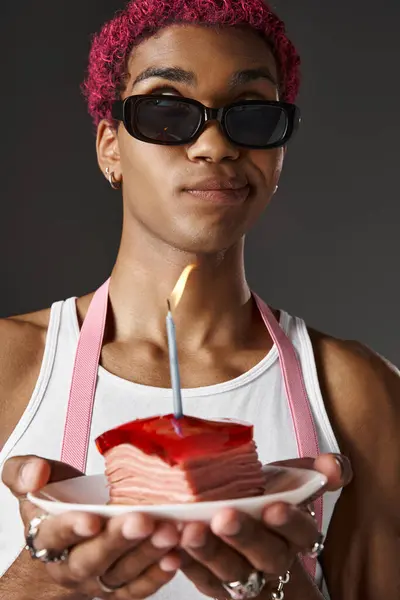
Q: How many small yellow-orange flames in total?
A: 1